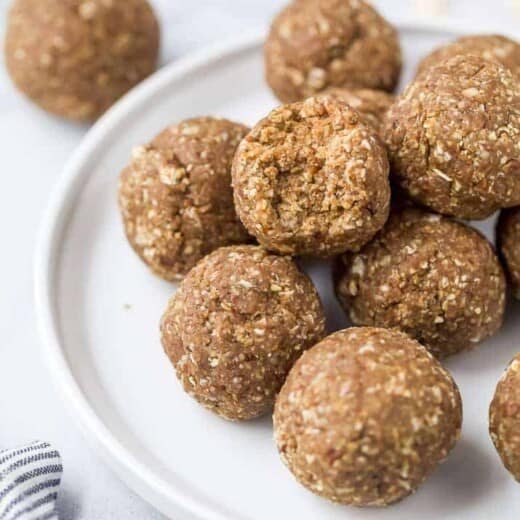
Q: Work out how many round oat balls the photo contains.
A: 12